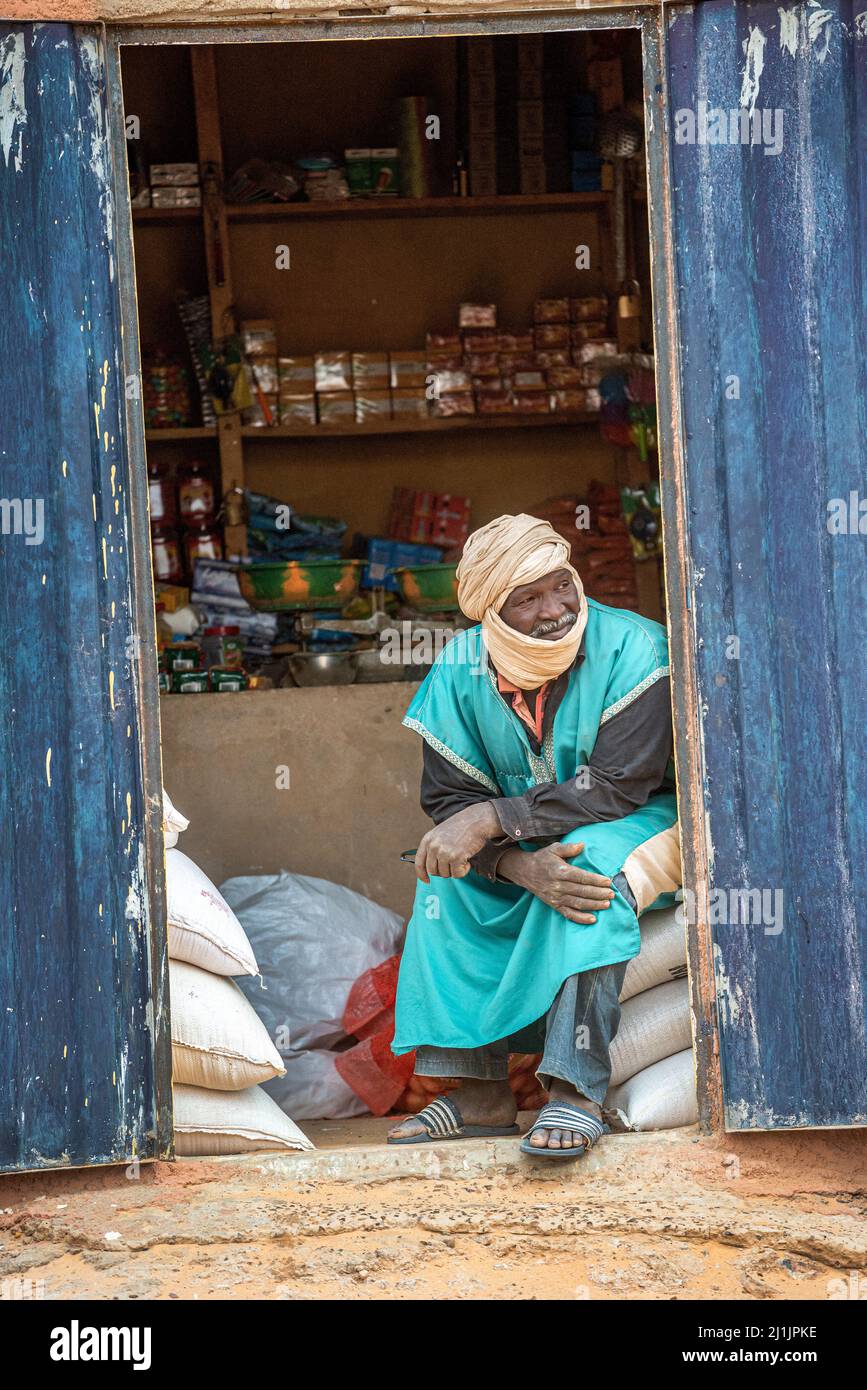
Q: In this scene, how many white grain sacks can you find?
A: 7